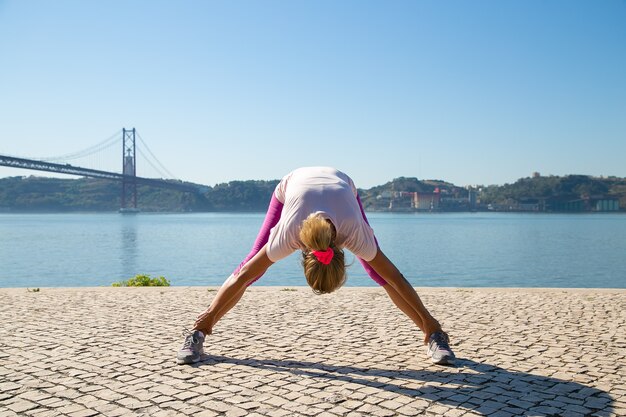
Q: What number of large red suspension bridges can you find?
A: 1